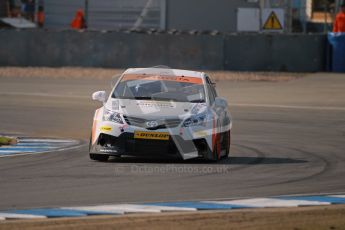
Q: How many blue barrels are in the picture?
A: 1